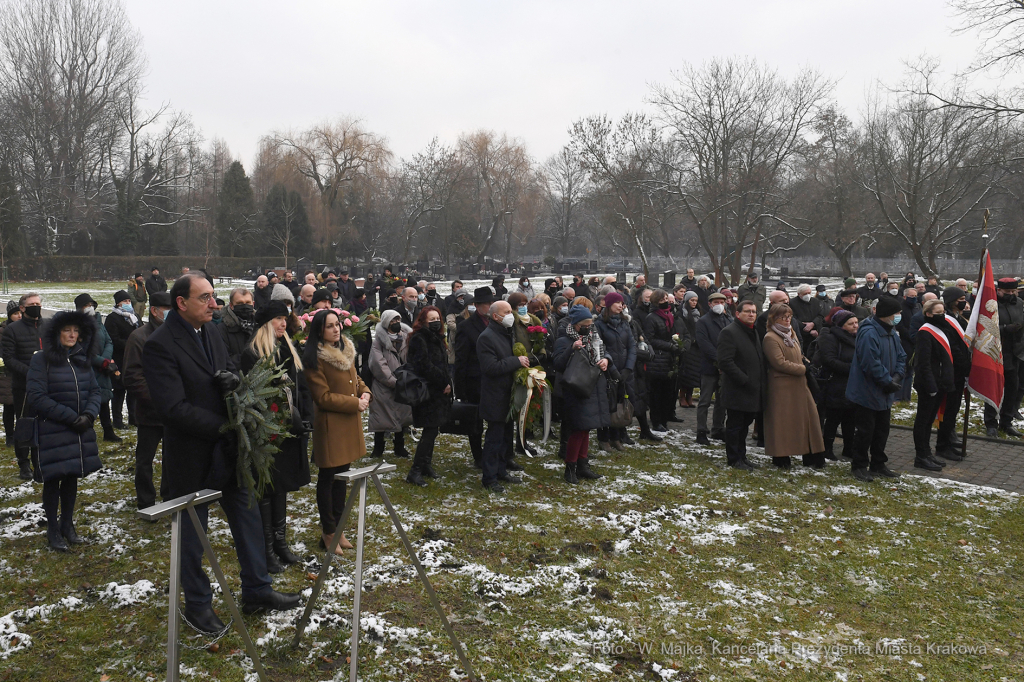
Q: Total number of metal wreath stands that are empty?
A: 2